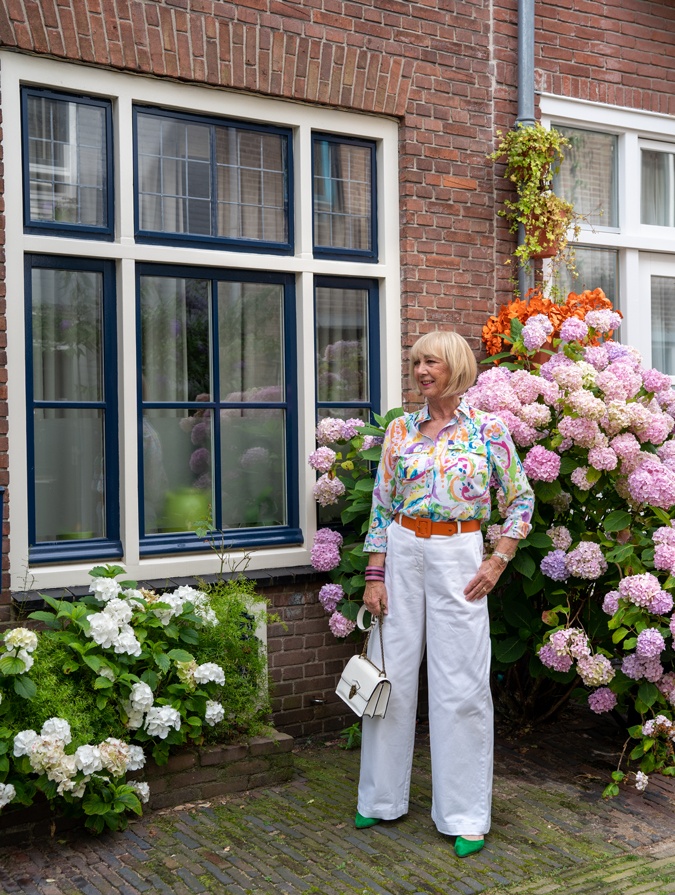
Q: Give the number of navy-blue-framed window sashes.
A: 6